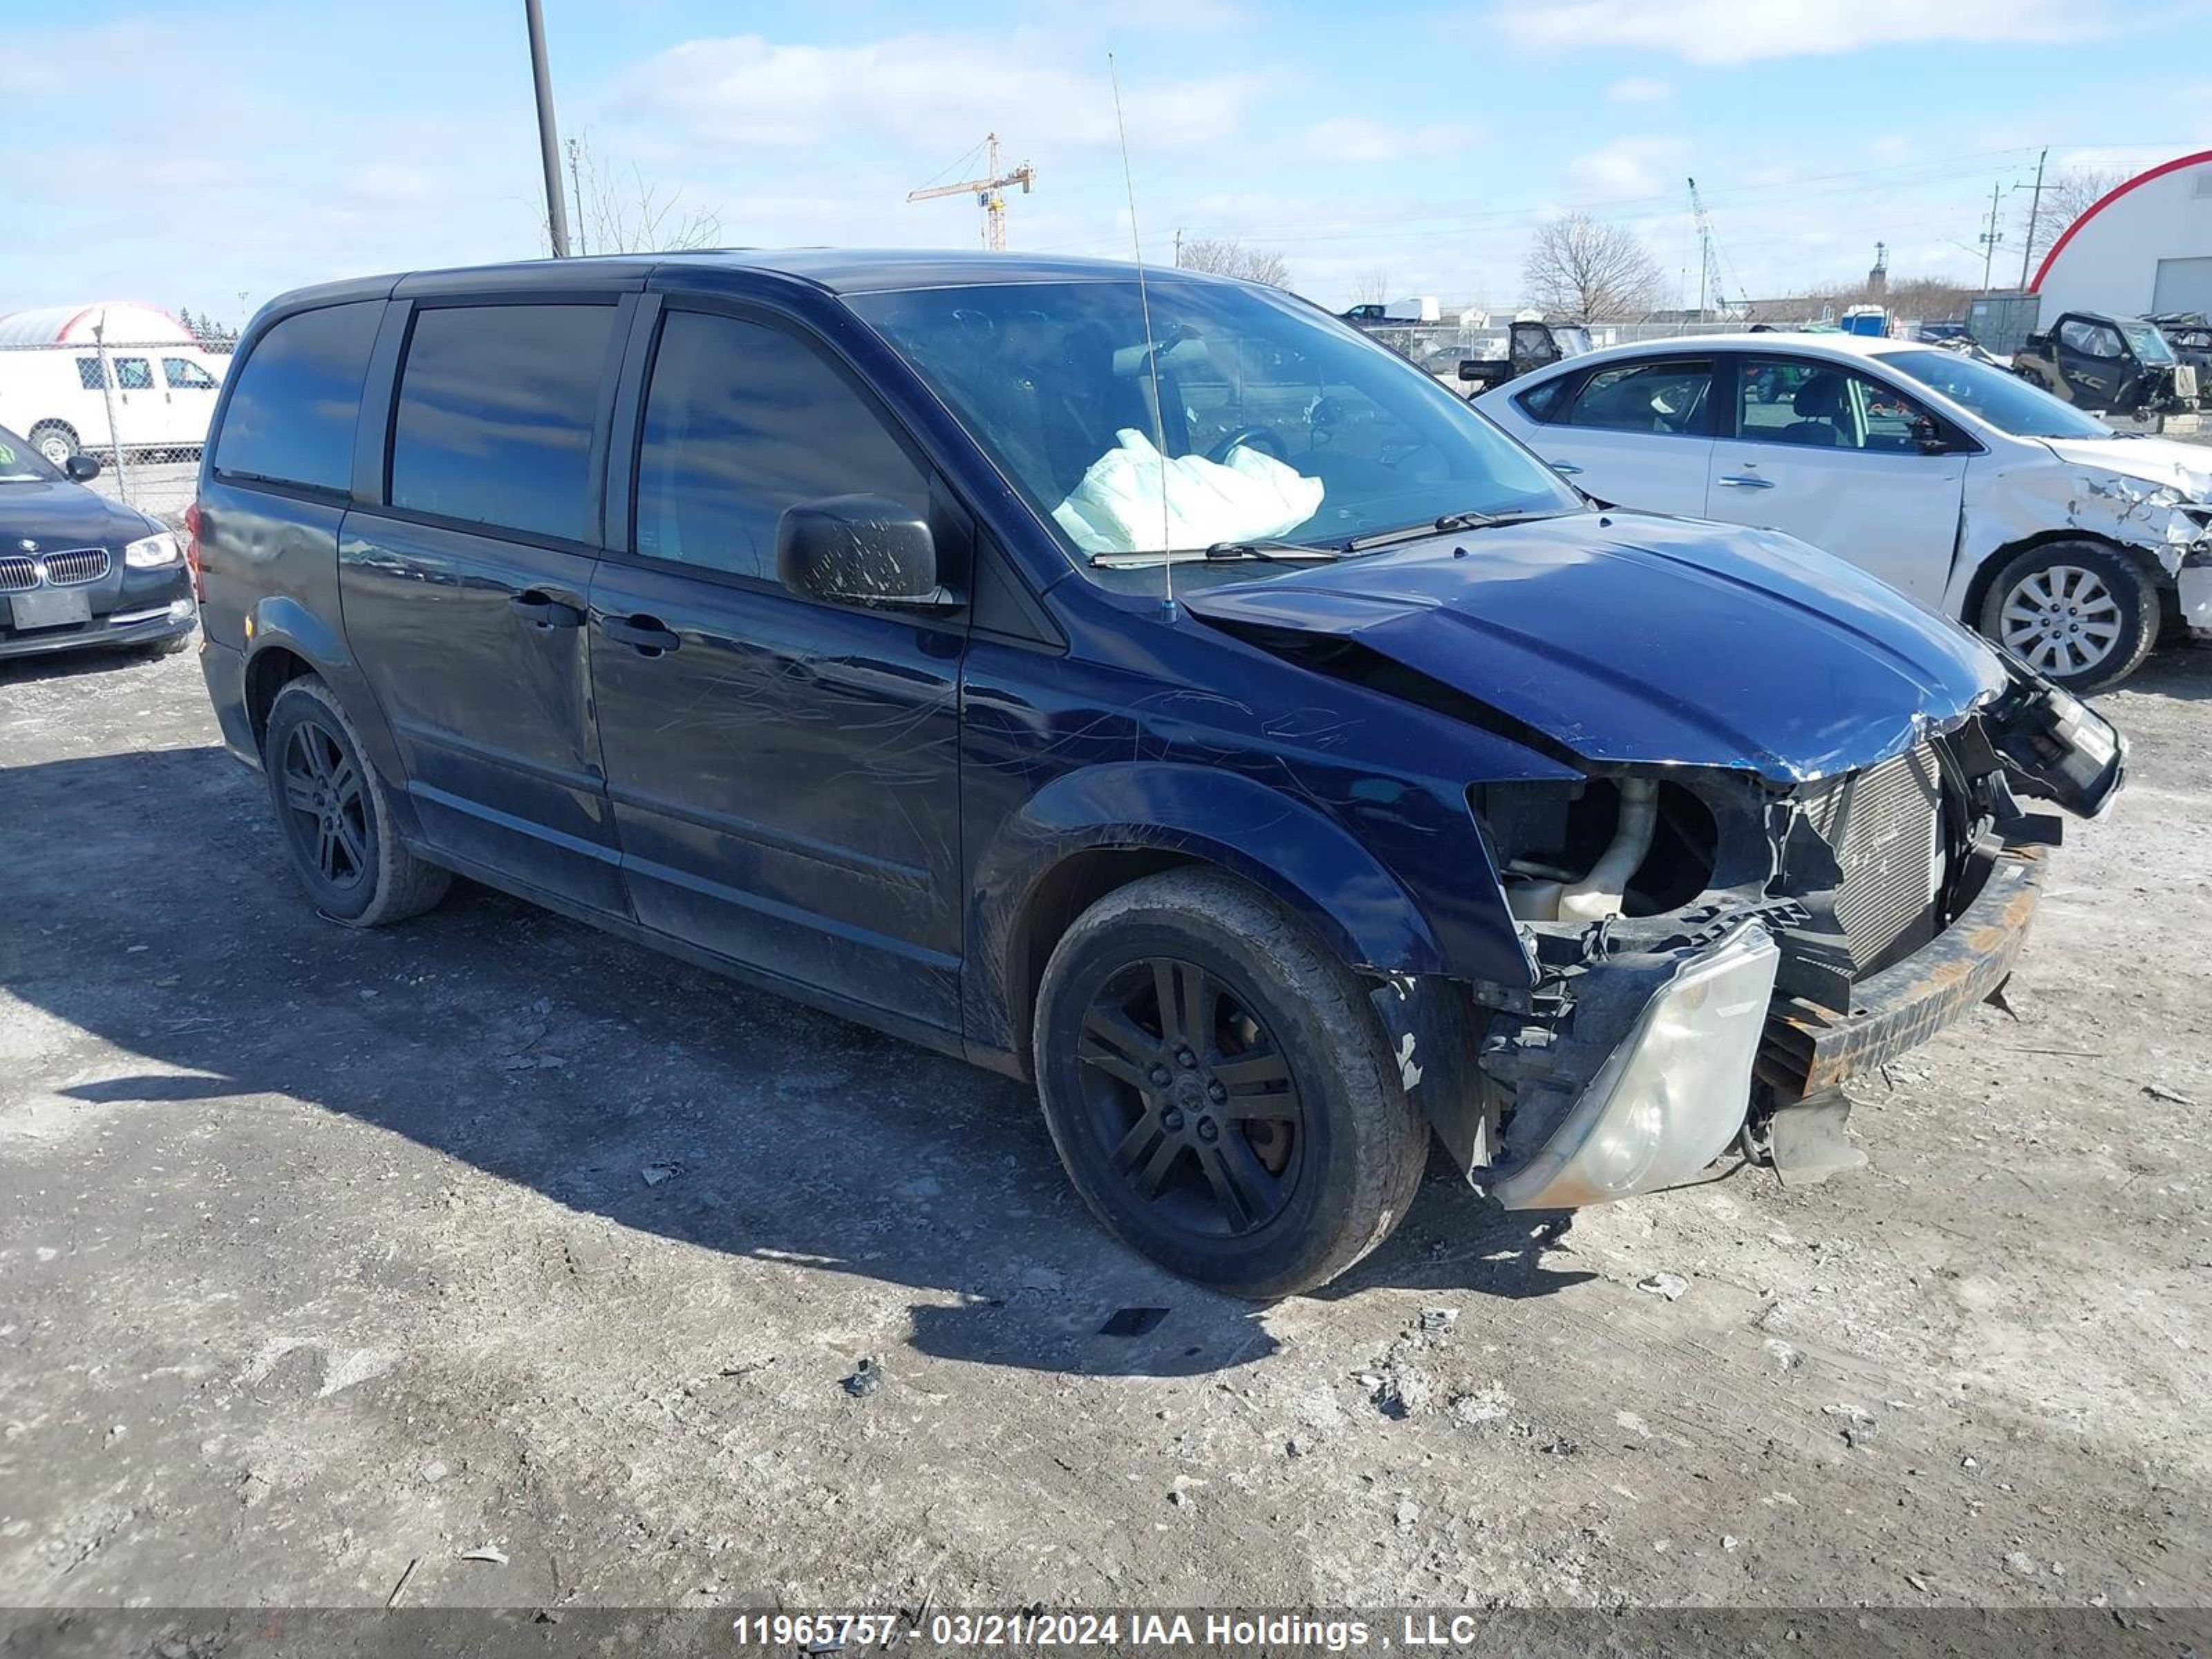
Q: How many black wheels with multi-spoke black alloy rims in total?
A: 2